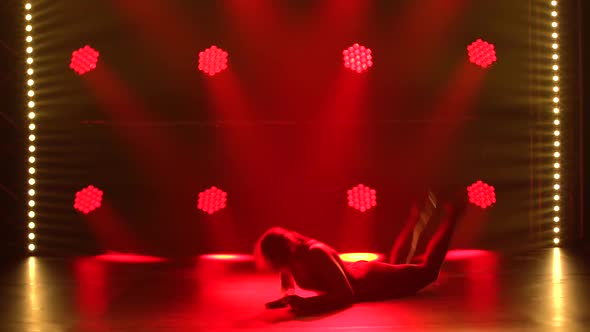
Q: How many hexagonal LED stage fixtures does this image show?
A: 8